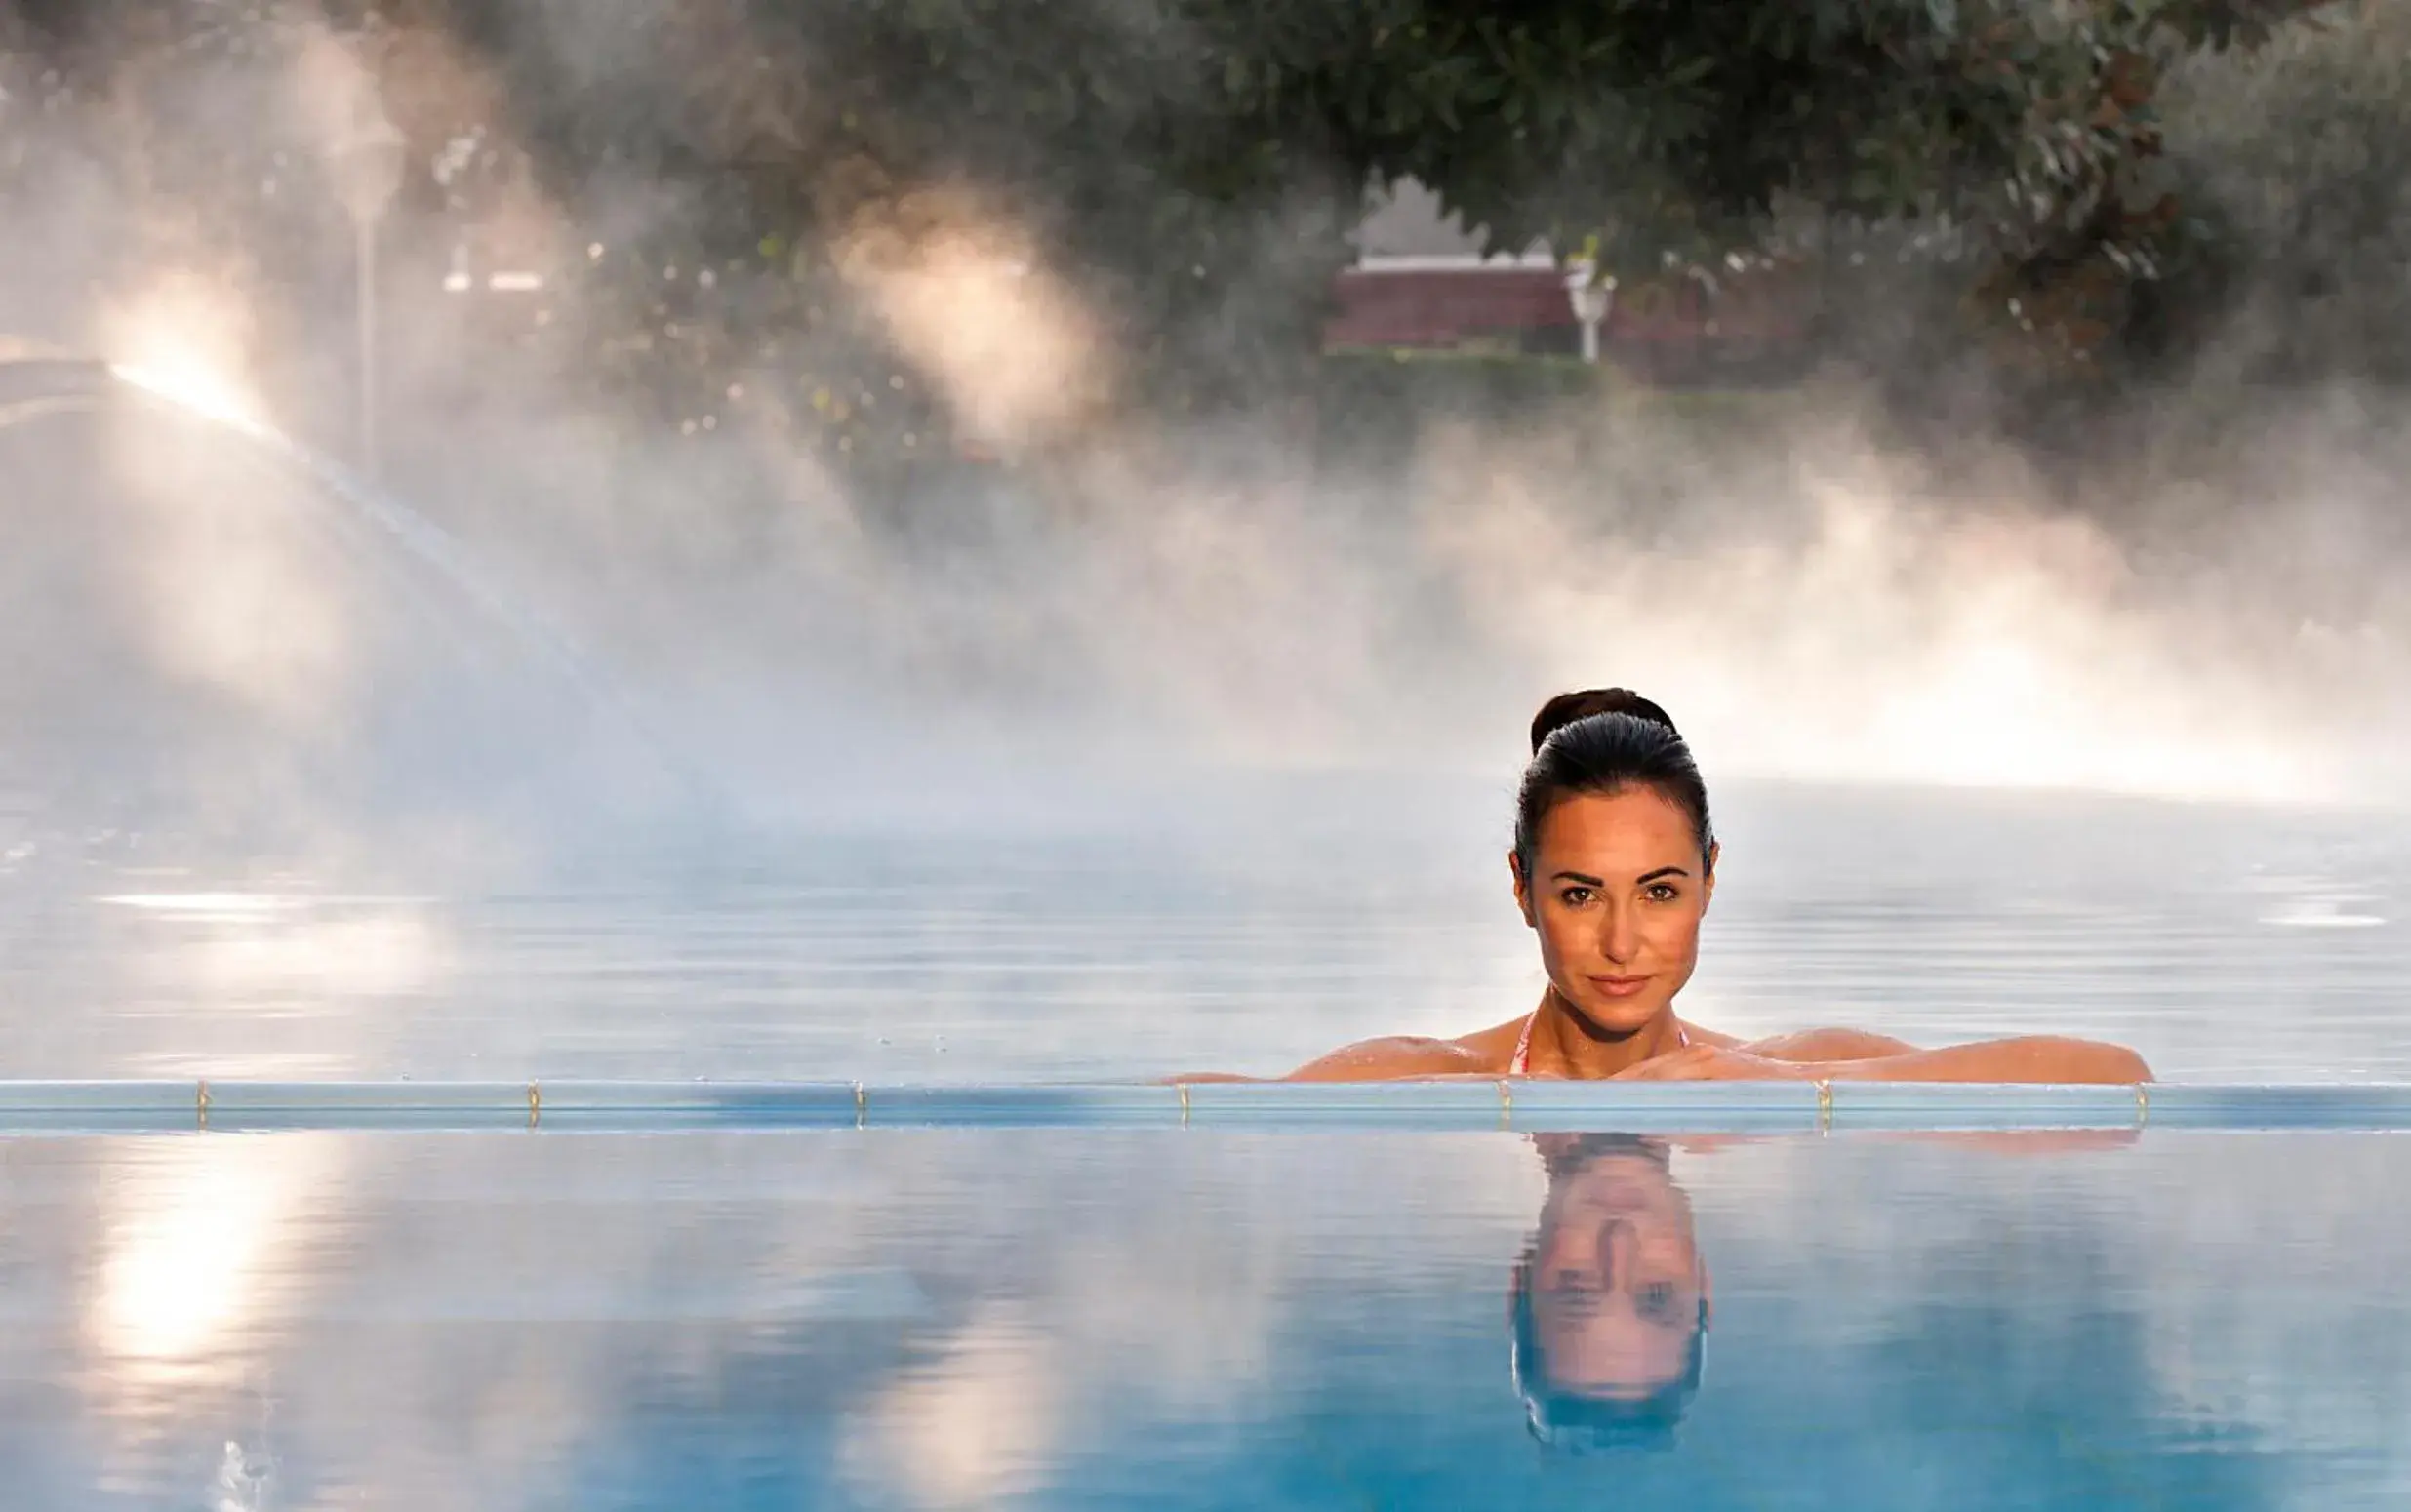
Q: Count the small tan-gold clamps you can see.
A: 7